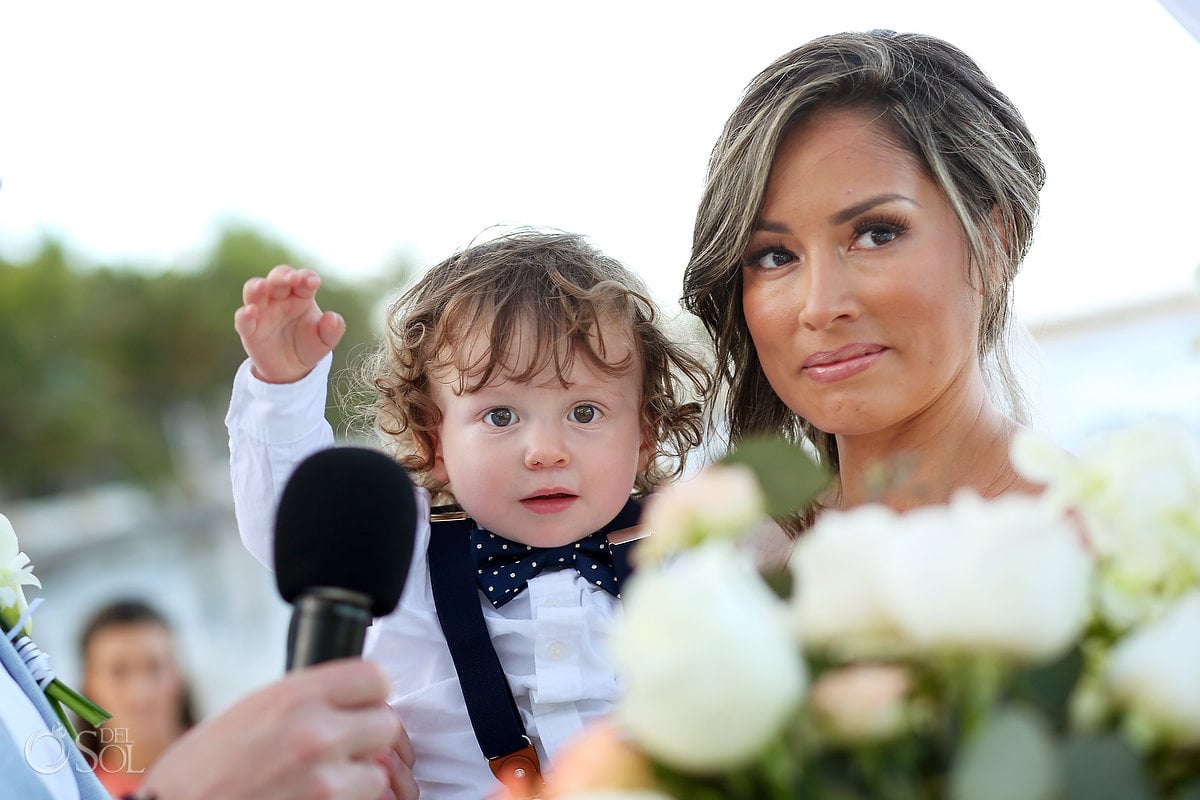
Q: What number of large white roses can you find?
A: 4